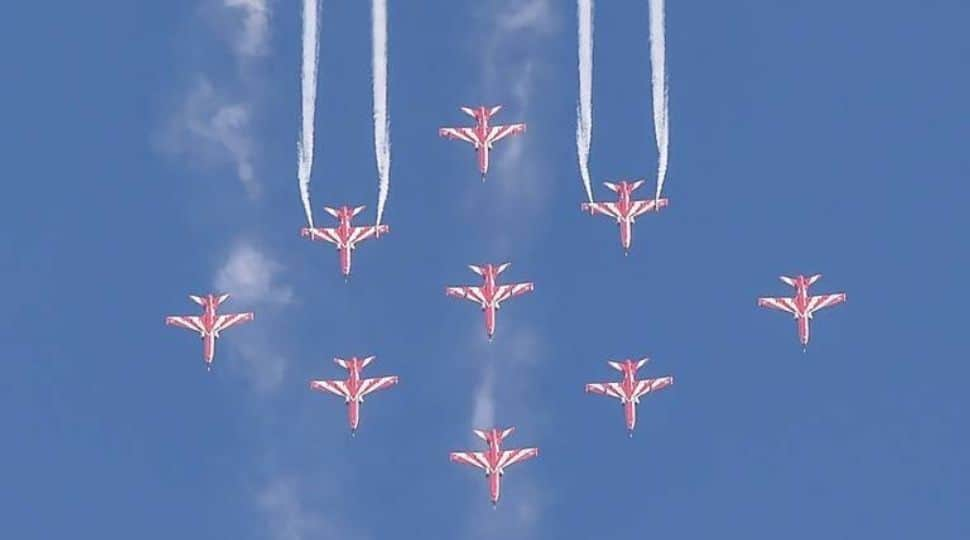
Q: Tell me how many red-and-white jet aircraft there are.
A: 9